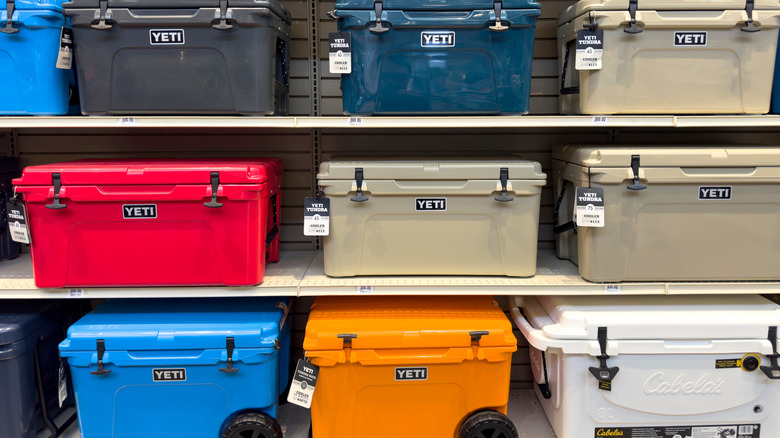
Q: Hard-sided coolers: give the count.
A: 13